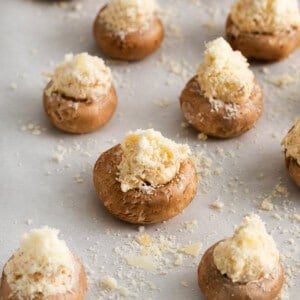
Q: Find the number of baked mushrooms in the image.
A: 8